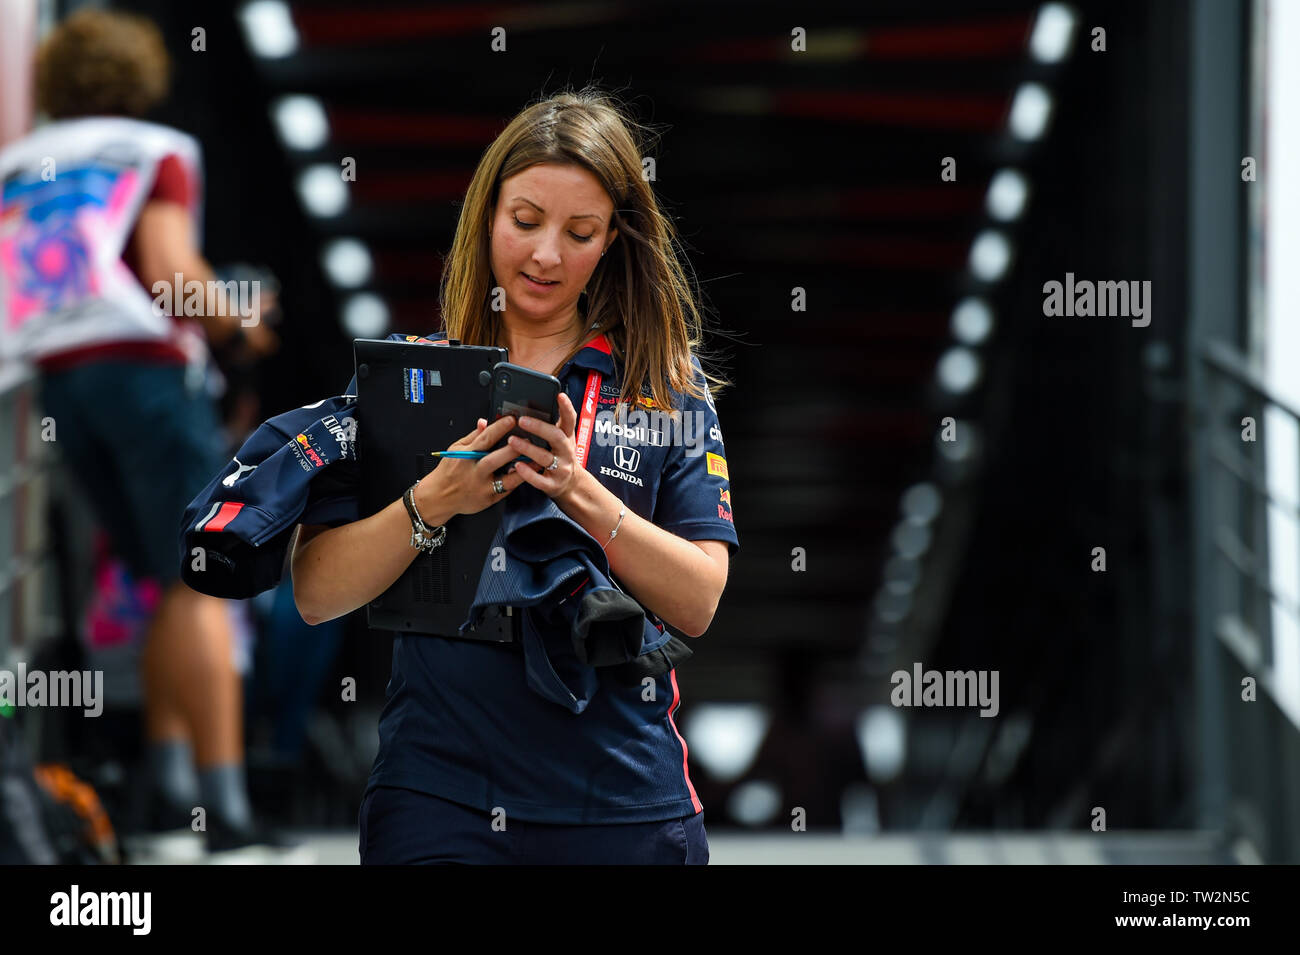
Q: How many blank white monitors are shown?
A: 0